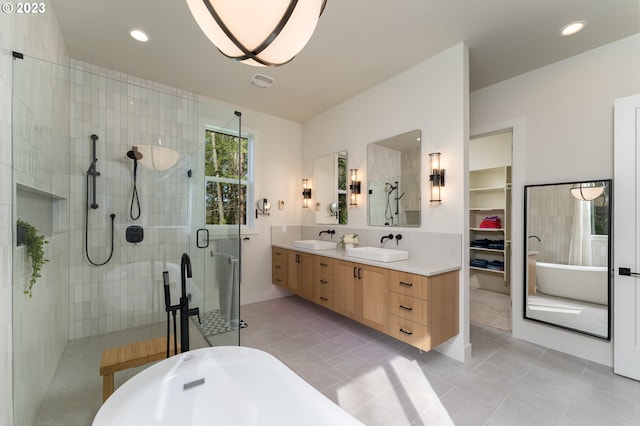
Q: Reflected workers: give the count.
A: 0